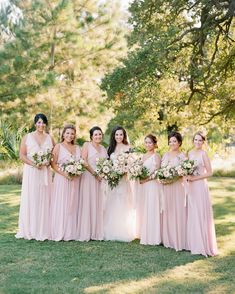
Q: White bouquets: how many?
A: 7